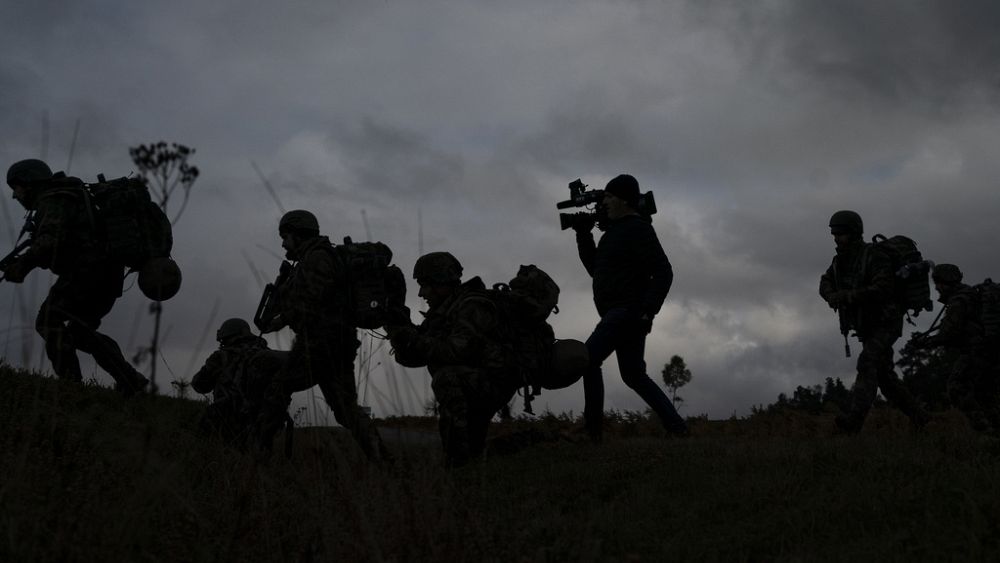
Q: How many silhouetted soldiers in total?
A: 6